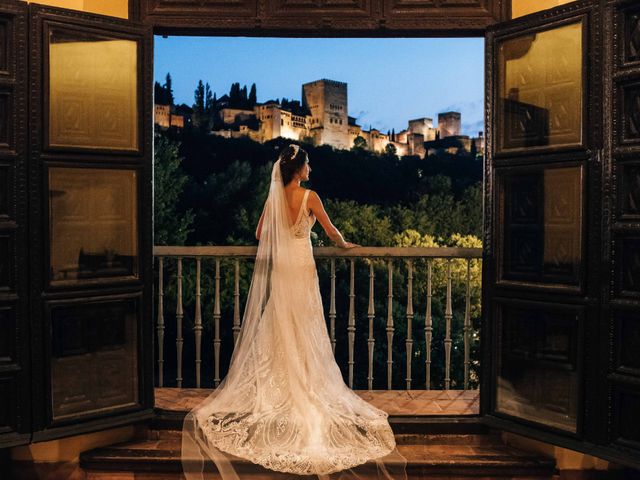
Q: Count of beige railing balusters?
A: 13